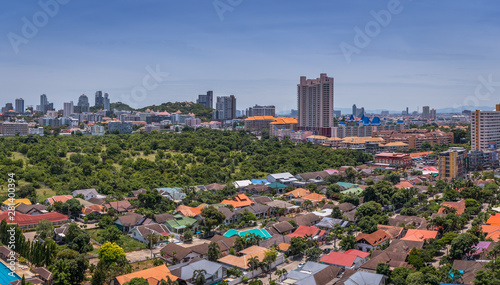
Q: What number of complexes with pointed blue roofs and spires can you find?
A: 1